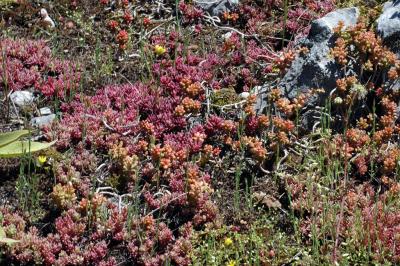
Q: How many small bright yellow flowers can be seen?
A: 4